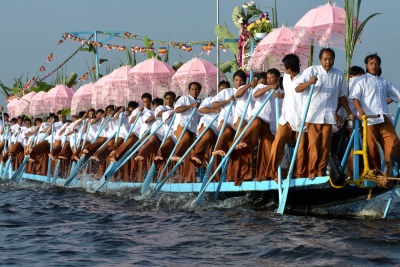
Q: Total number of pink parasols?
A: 11